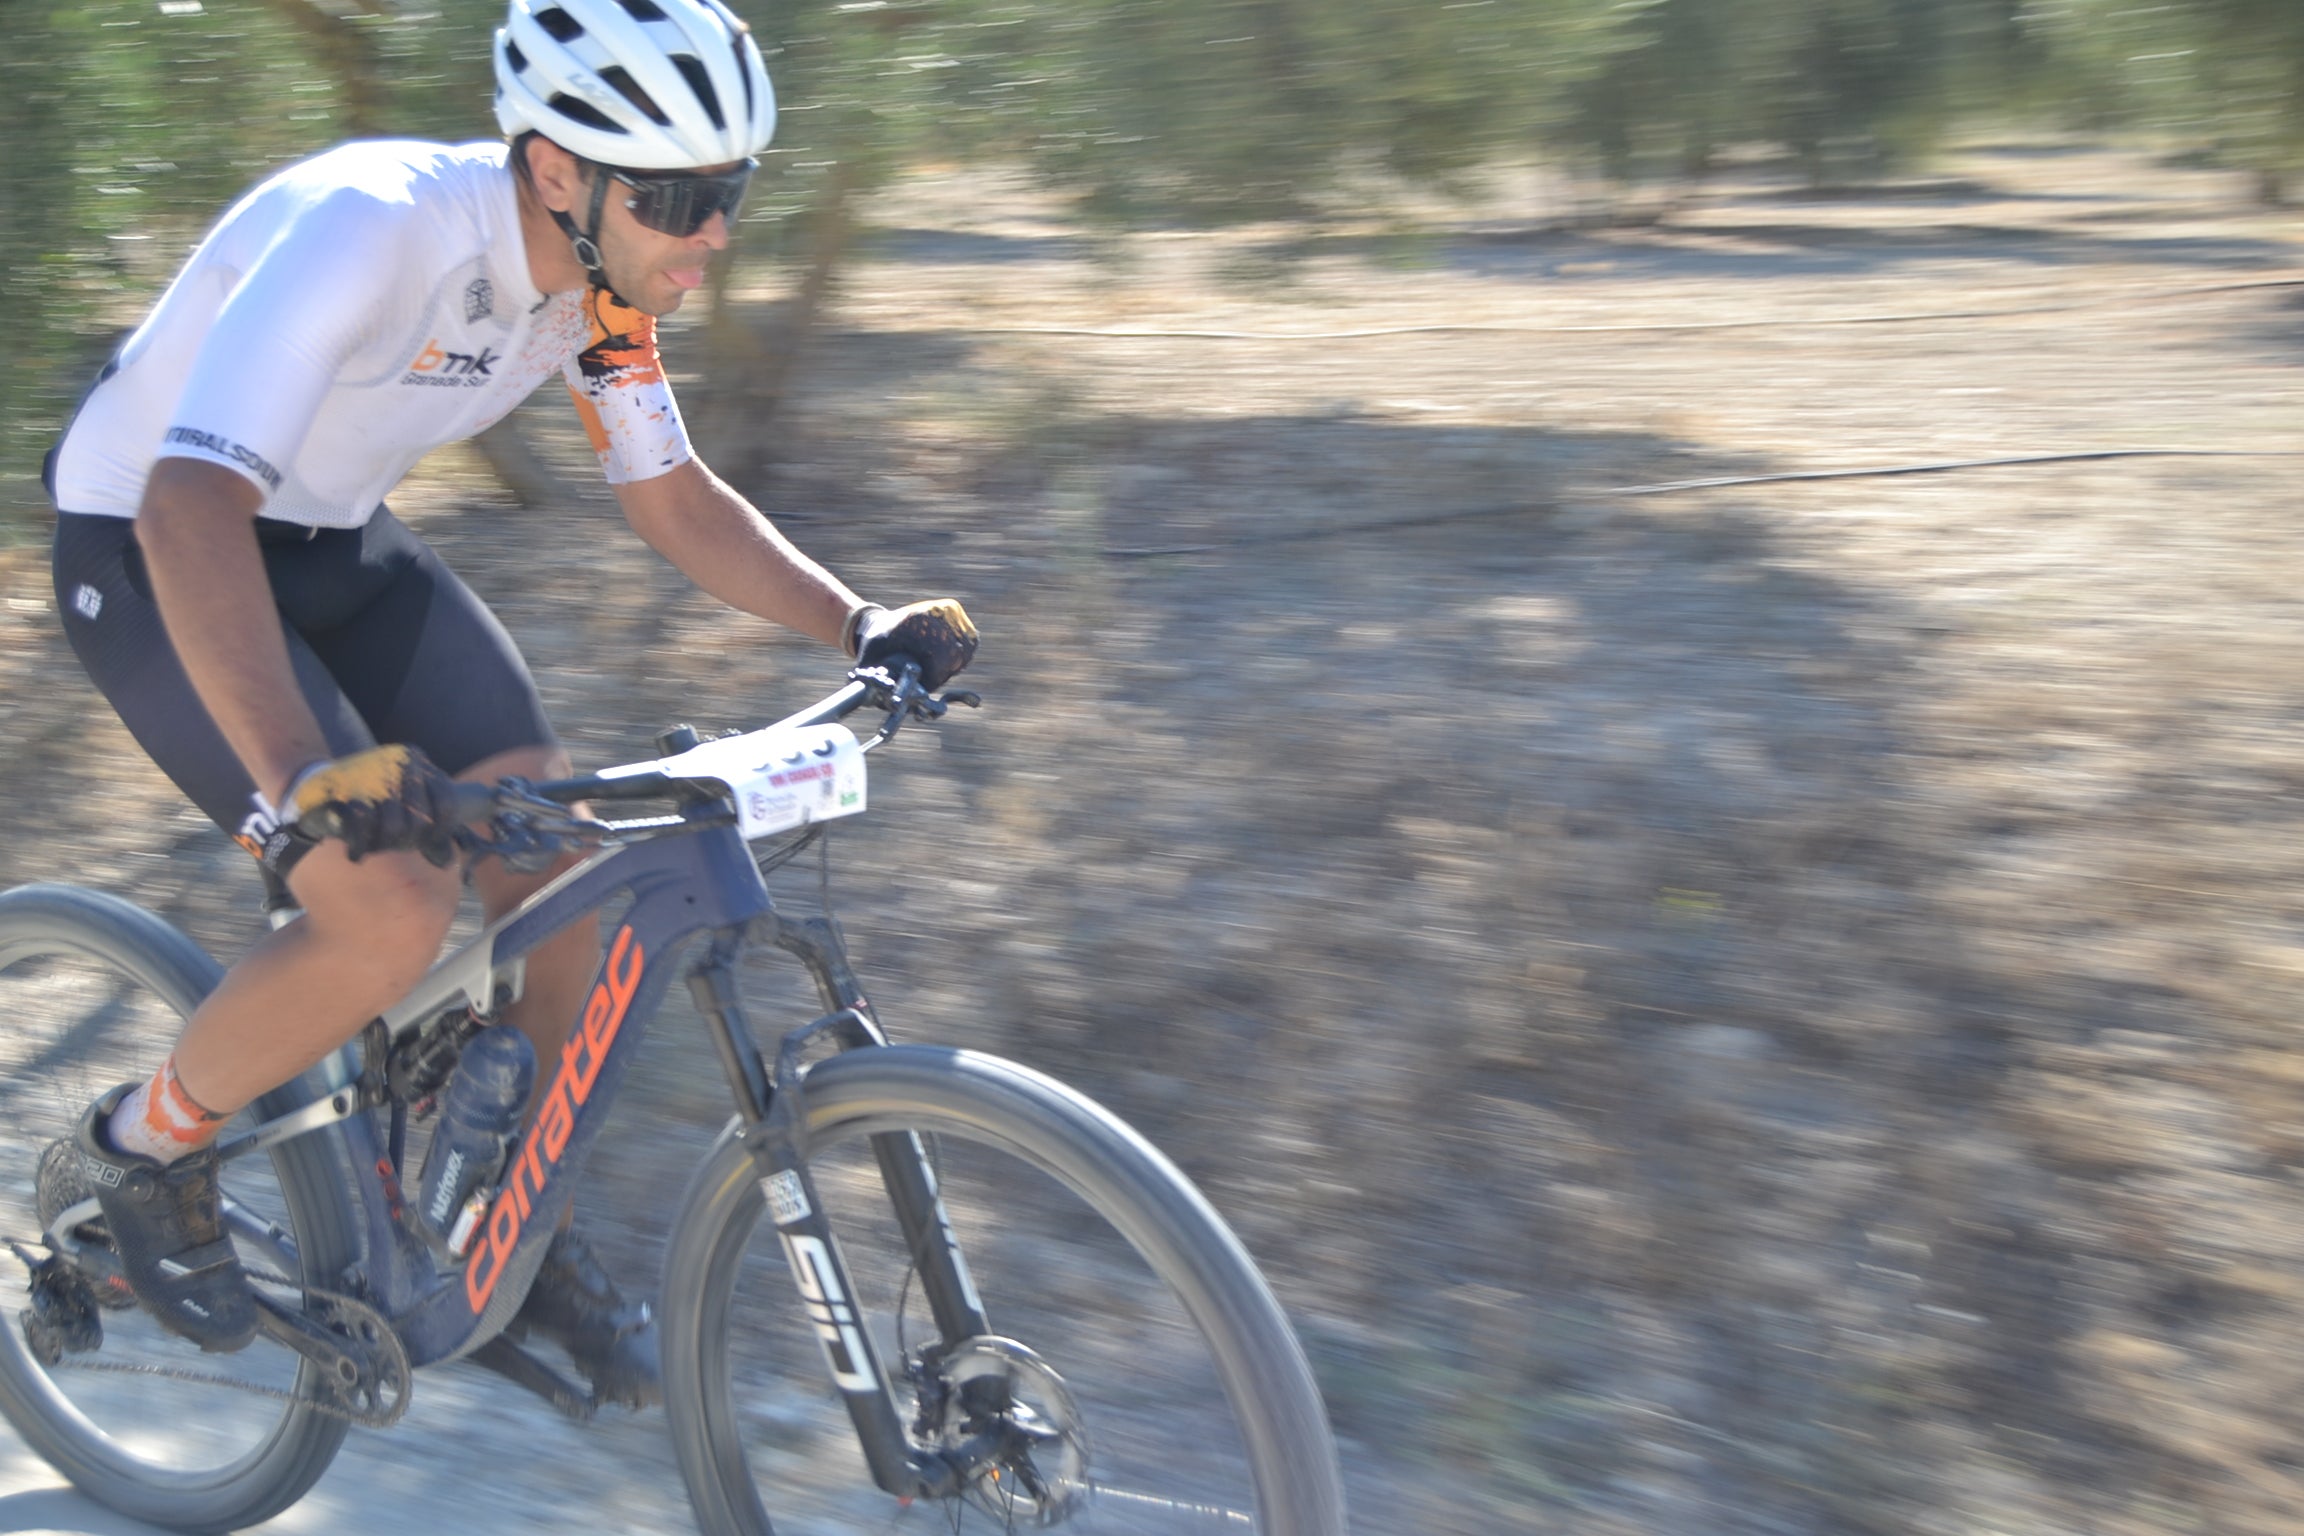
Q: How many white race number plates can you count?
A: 1